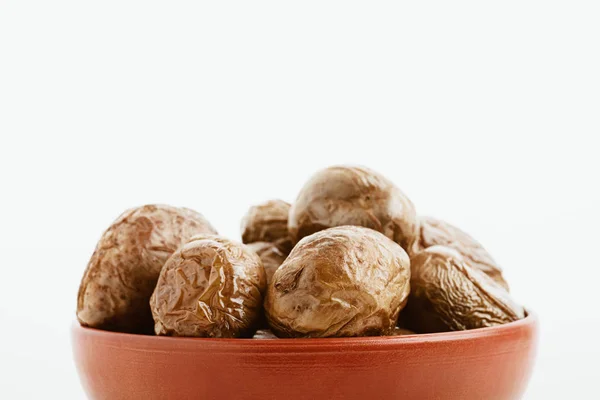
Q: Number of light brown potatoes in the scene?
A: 8